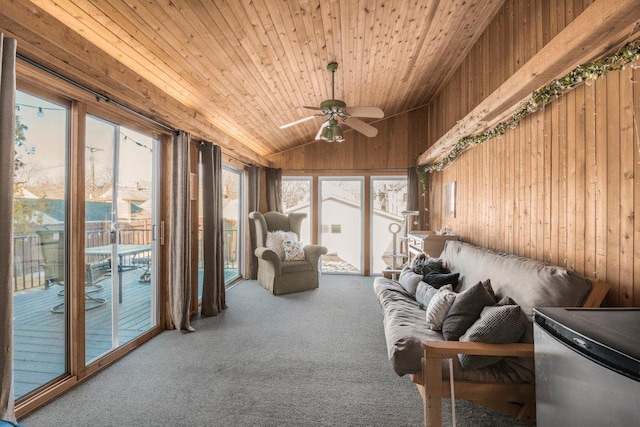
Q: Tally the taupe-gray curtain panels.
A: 6